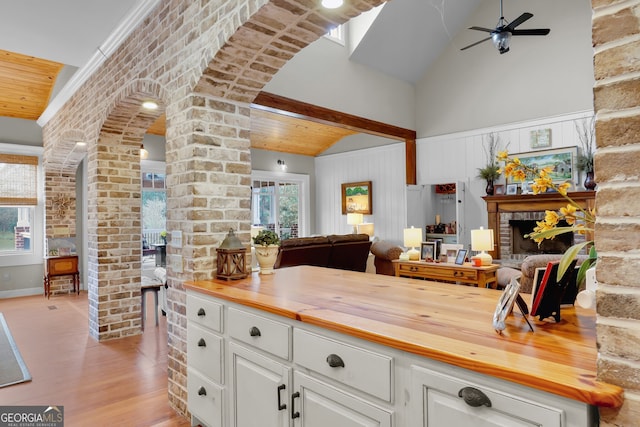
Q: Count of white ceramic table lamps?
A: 2